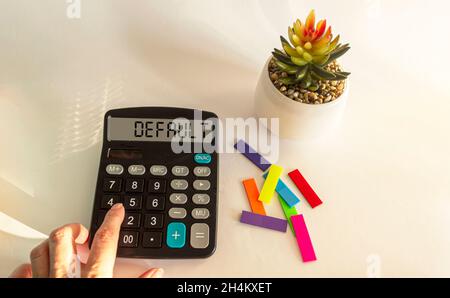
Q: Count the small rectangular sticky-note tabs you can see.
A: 8